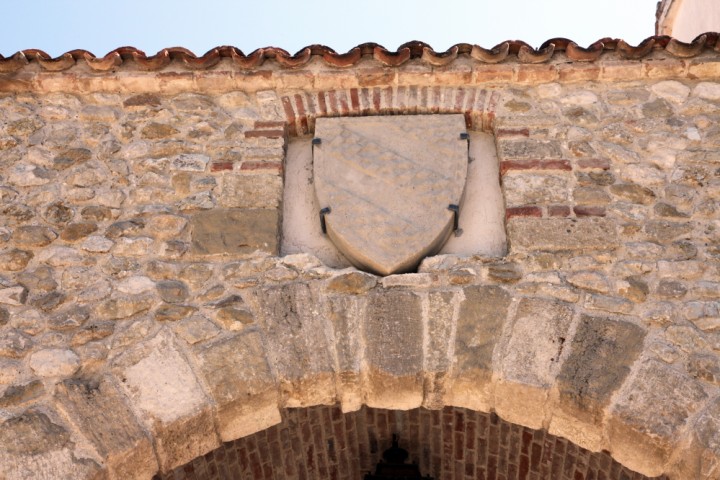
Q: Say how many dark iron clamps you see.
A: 4